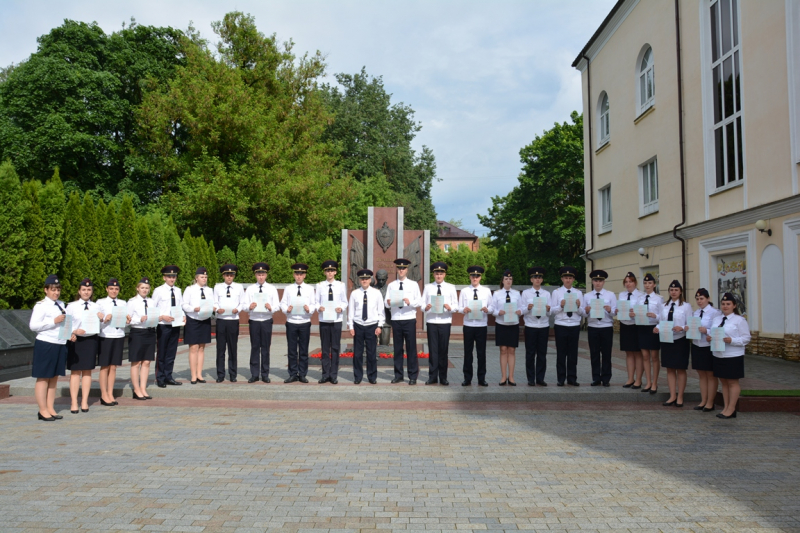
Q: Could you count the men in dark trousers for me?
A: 12